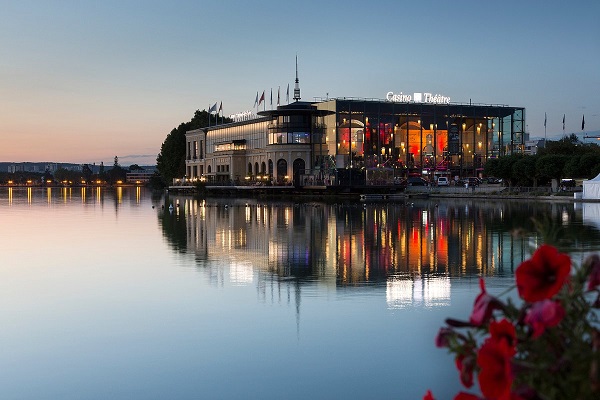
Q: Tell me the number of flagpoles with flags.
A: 11